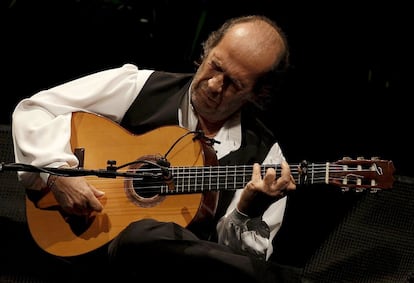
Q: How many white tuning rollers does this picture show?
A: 6